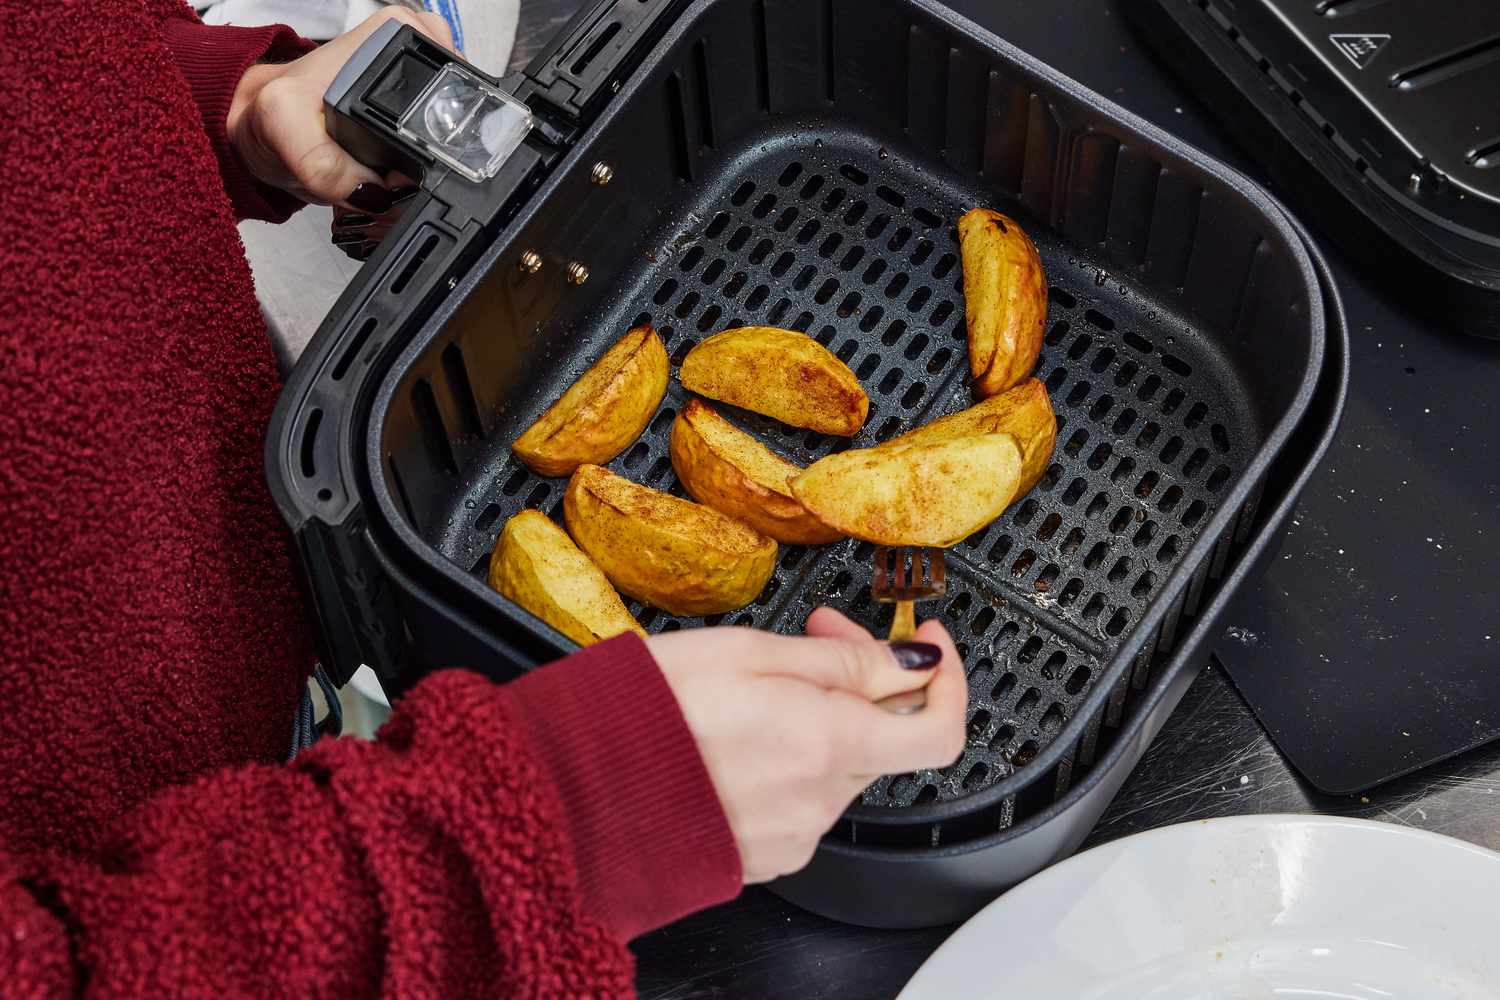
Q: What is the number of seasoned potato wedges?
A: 8